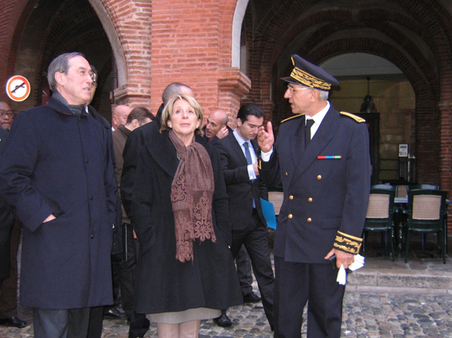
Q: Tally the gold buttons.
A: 6